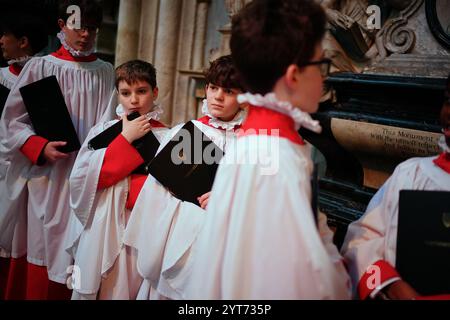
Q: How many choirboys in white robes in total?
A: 6